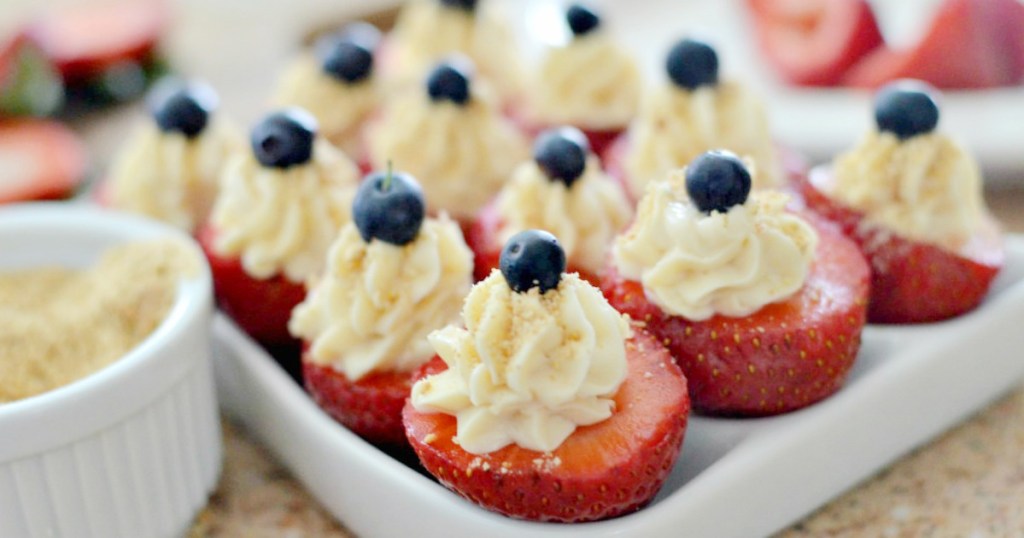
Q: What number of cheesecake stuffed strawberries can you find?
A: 12